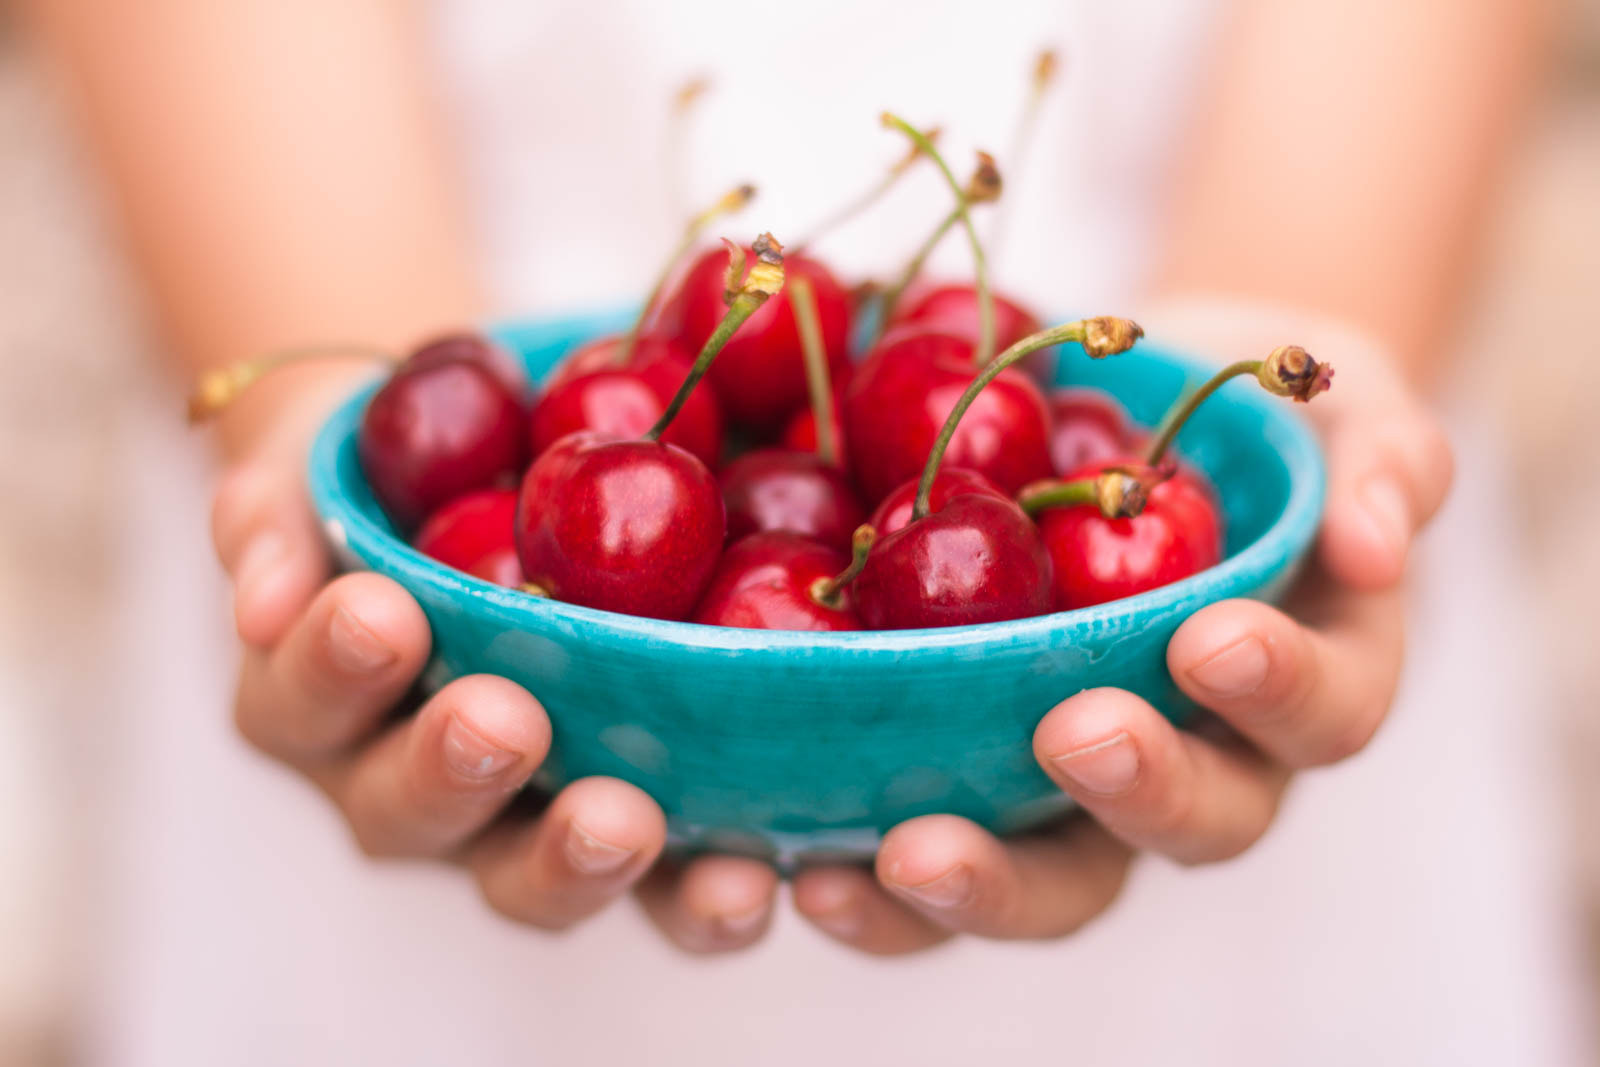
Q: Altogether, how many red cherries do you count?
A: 13